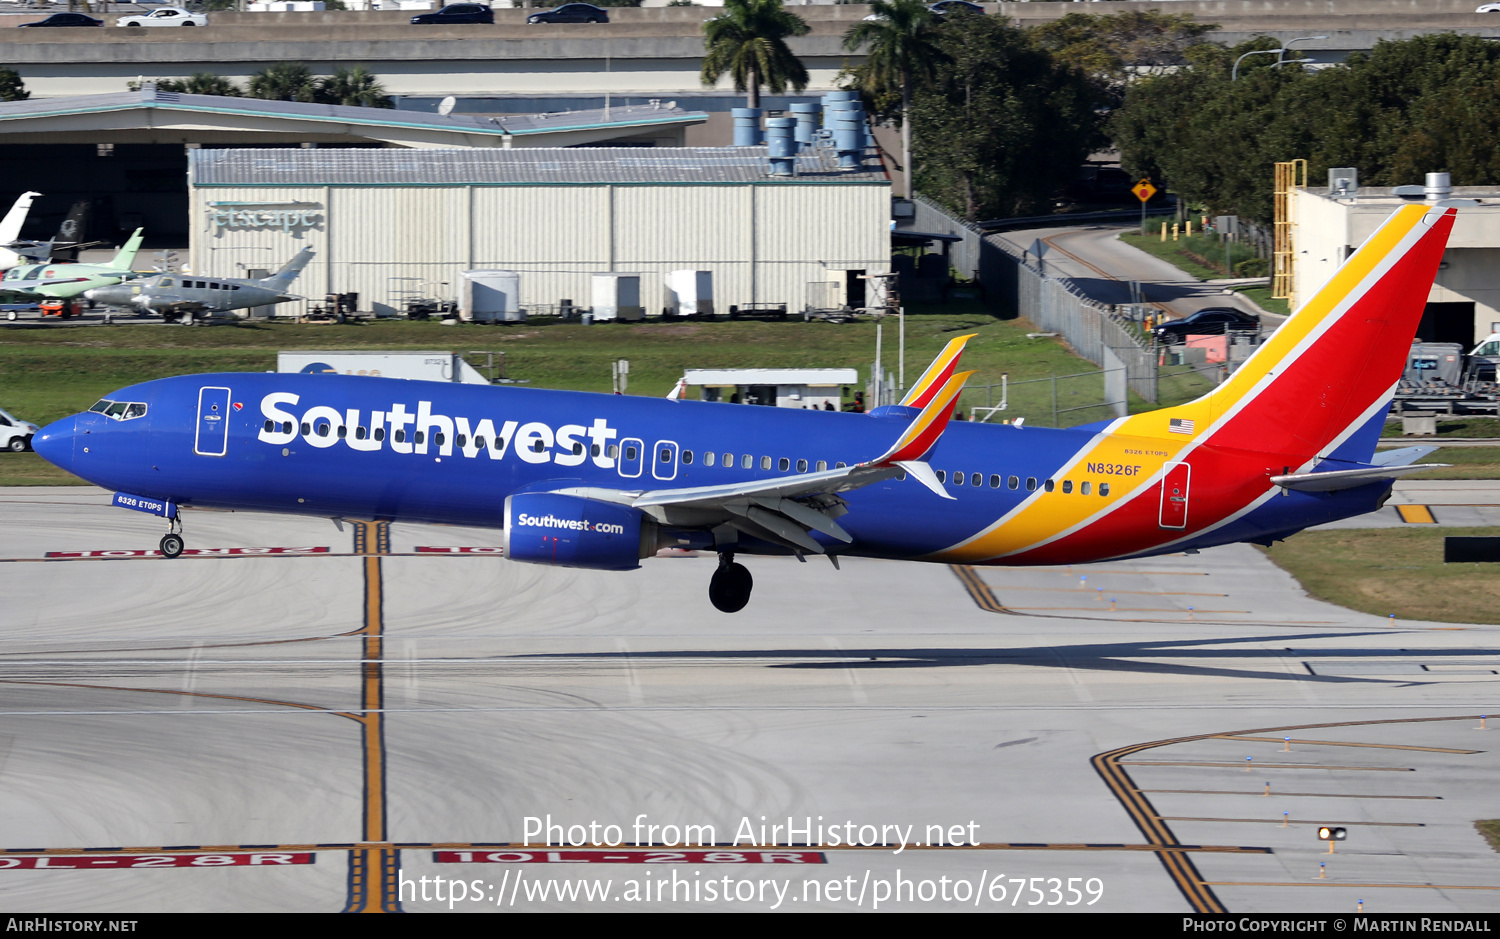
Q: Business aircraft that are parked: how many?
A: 4